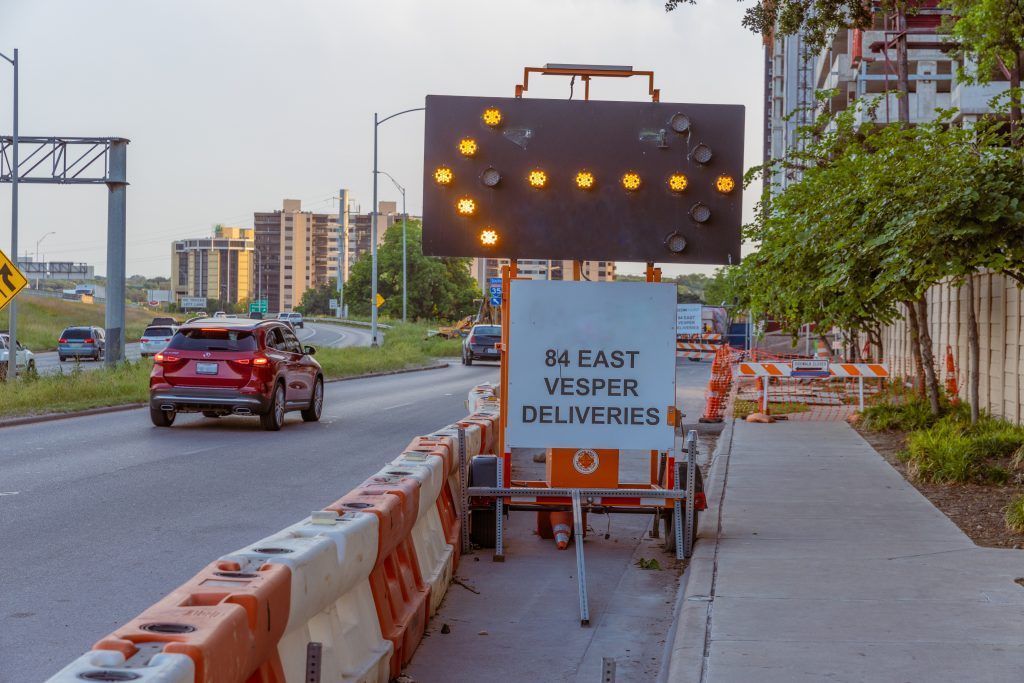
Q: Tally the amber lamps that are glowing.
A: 10